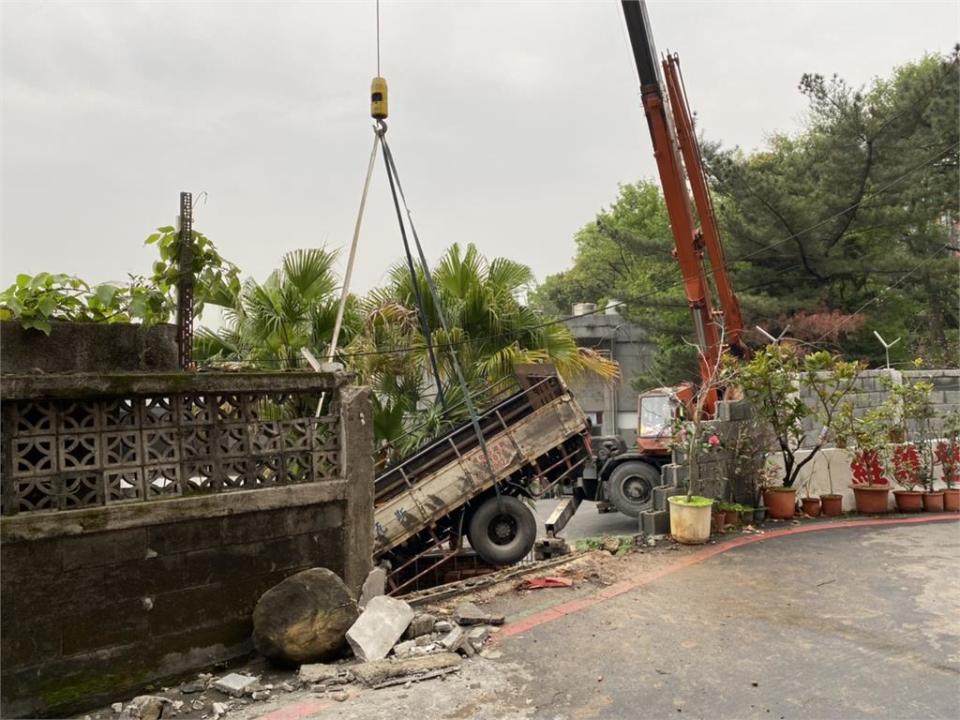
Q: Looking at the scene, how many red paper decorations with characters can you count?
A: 3